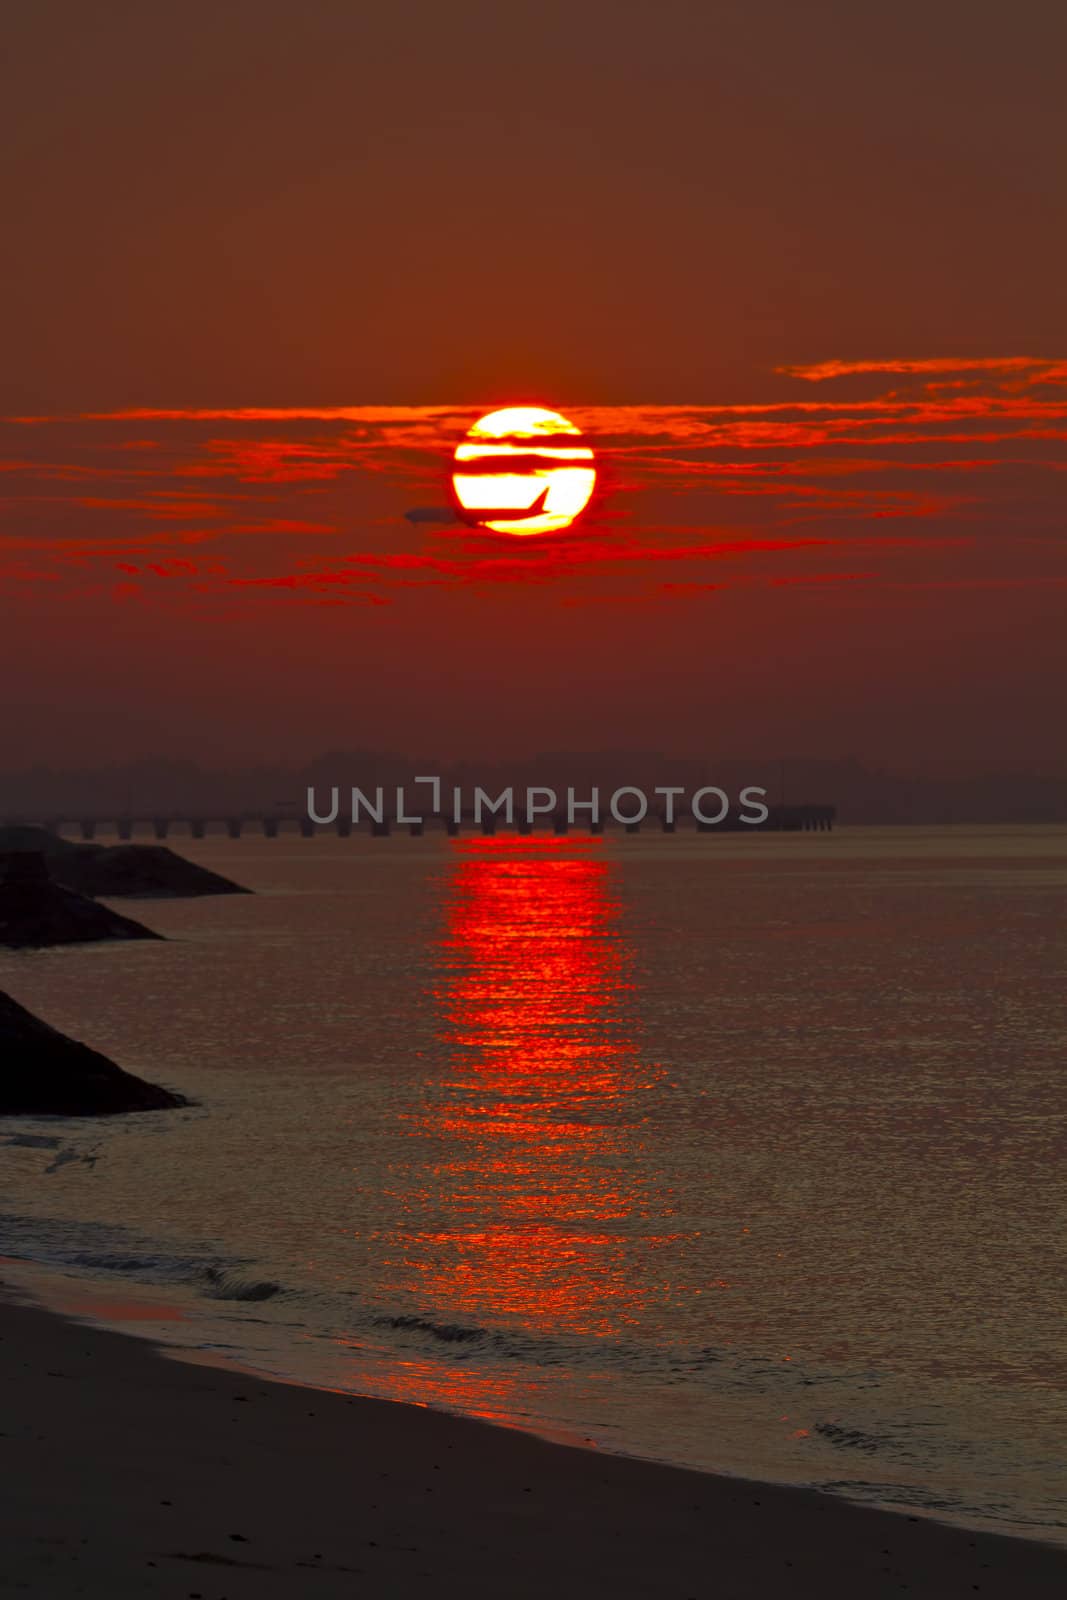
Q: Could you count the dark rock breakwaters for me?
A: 3